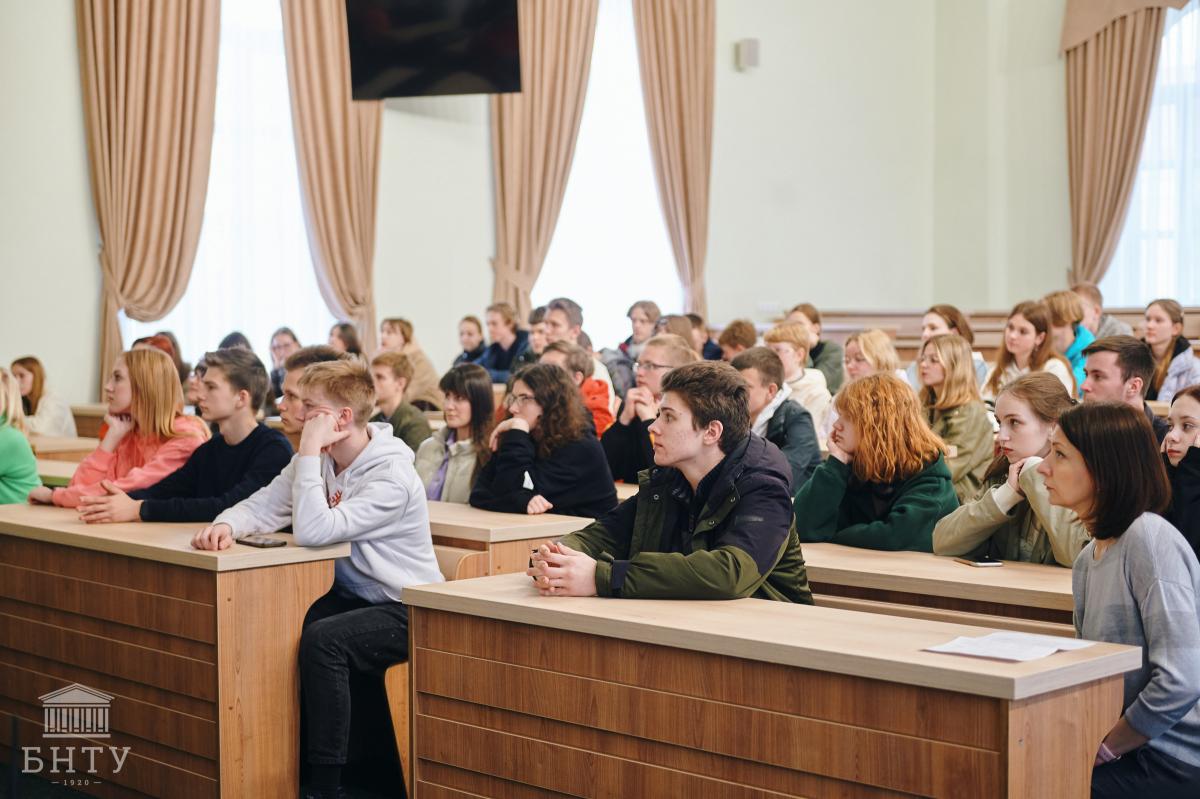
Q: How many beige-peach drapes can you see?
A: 5